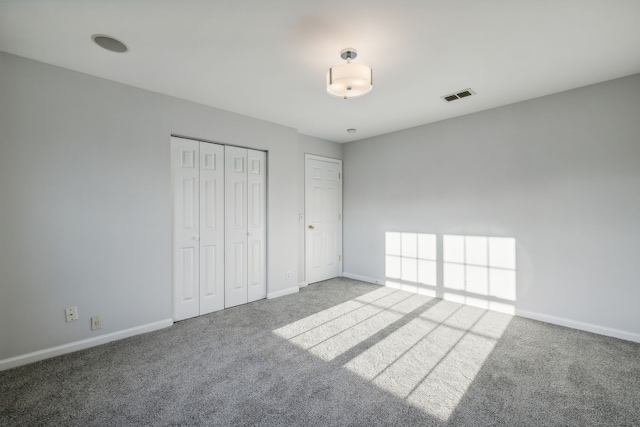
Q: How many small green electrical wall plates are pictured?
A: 0